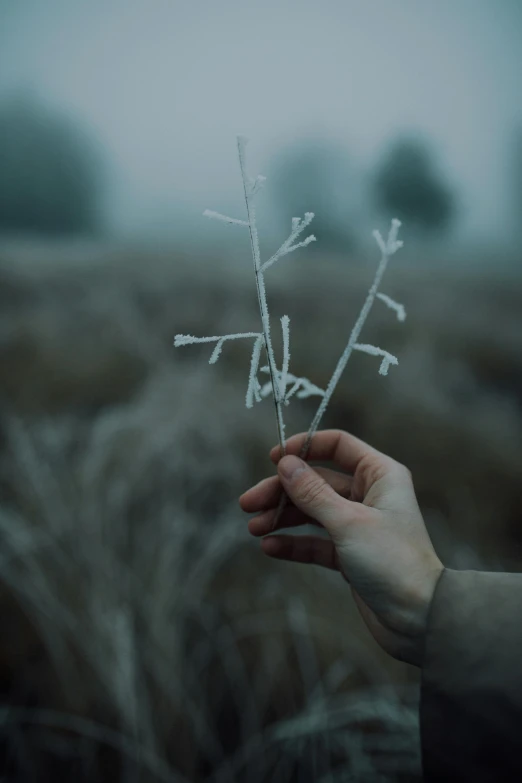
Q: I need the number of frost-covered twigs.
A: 2